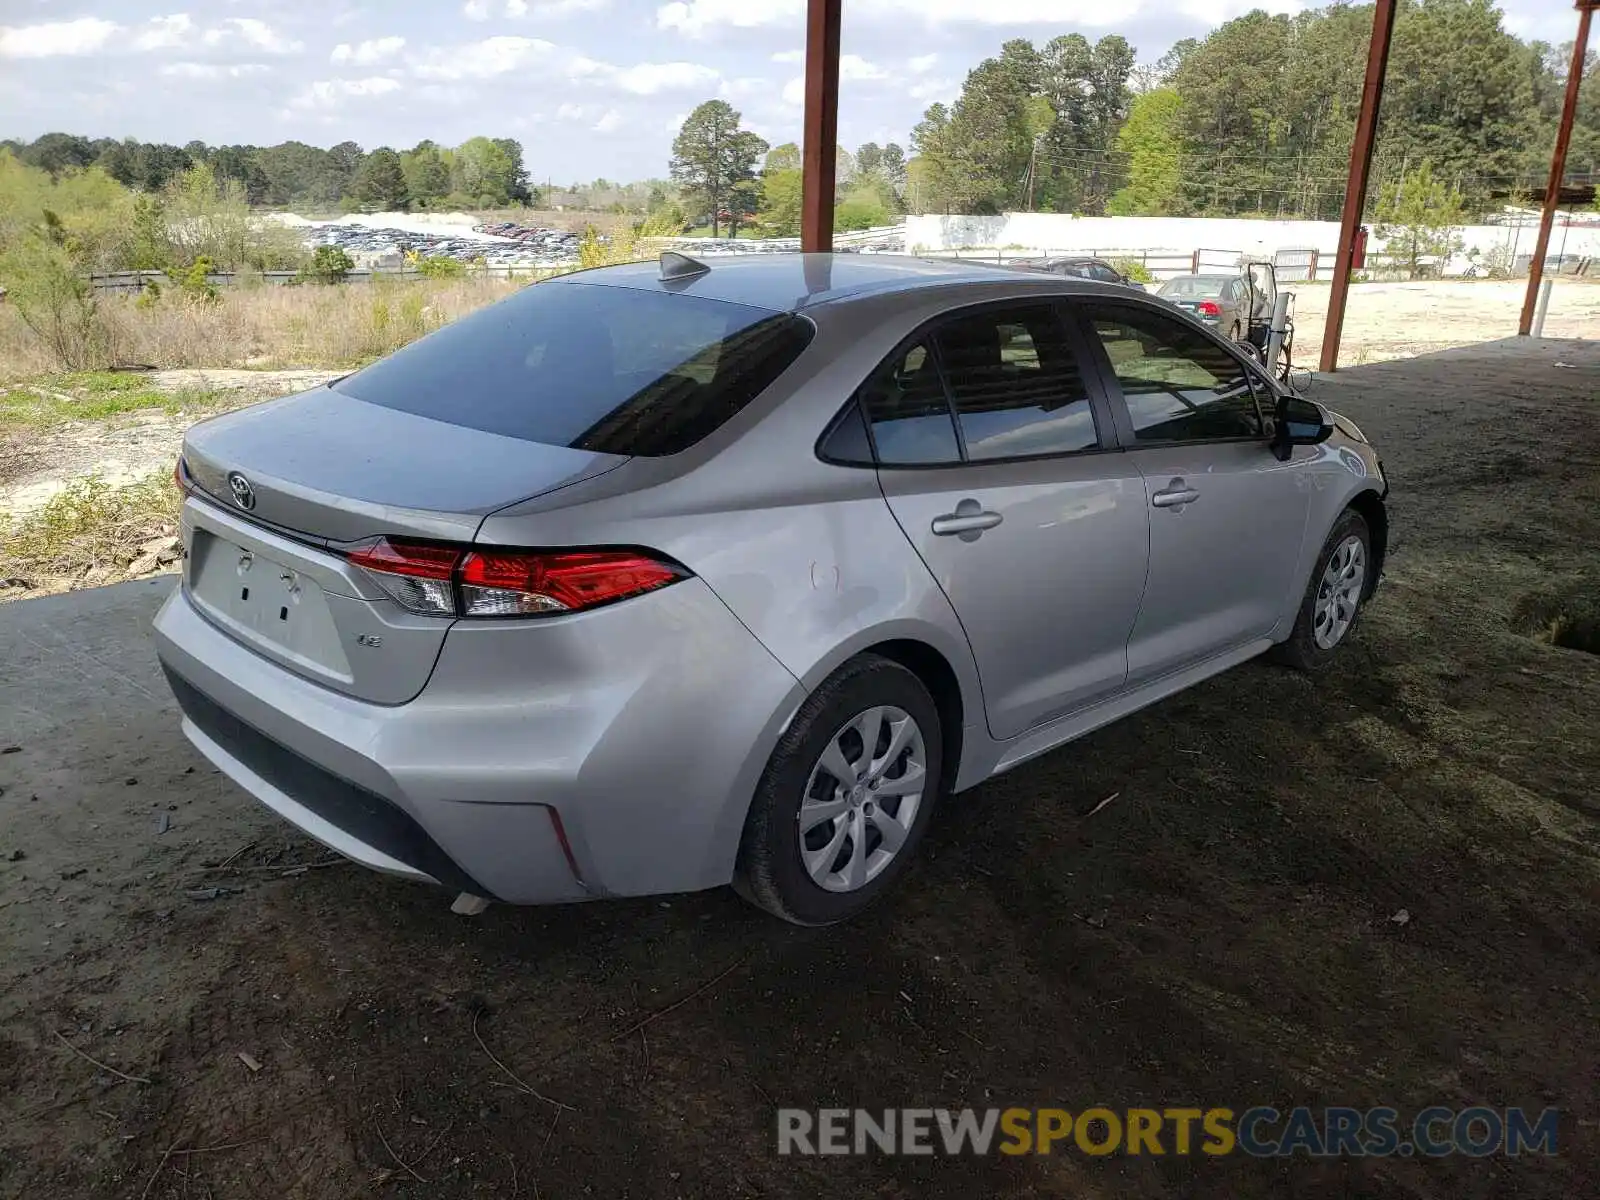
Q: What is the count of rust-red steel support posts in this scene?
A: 3